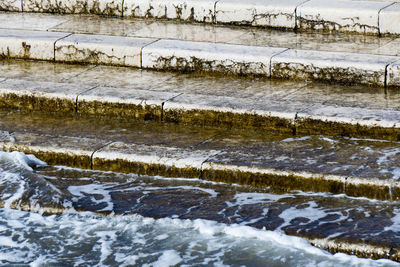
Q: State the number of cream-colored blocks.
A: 11